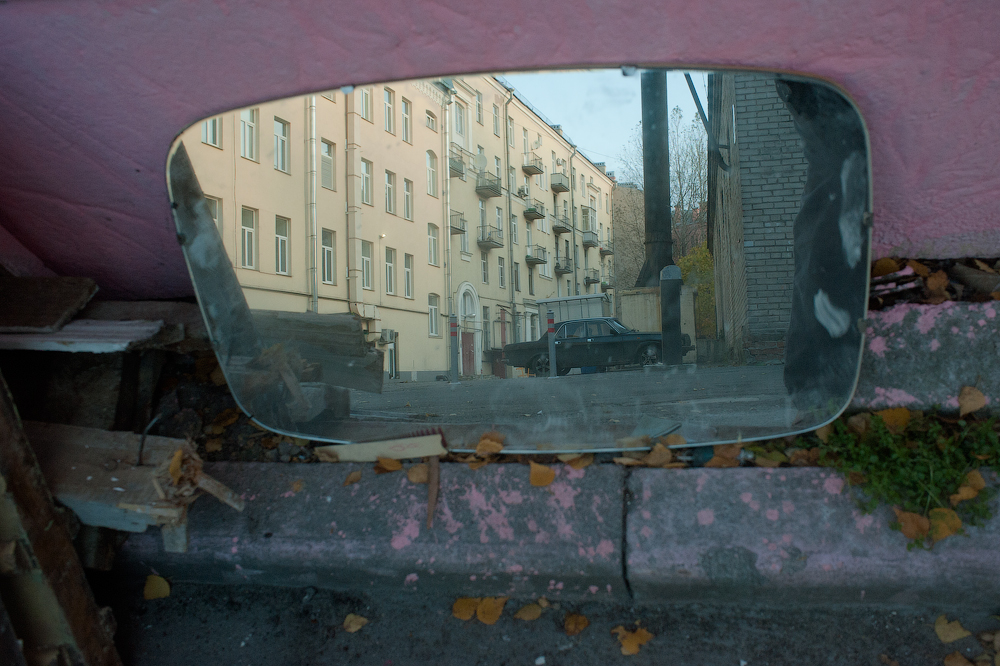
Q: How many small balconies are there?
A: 14